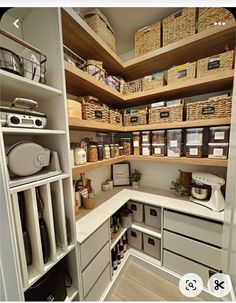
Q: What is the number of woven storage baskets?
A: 13